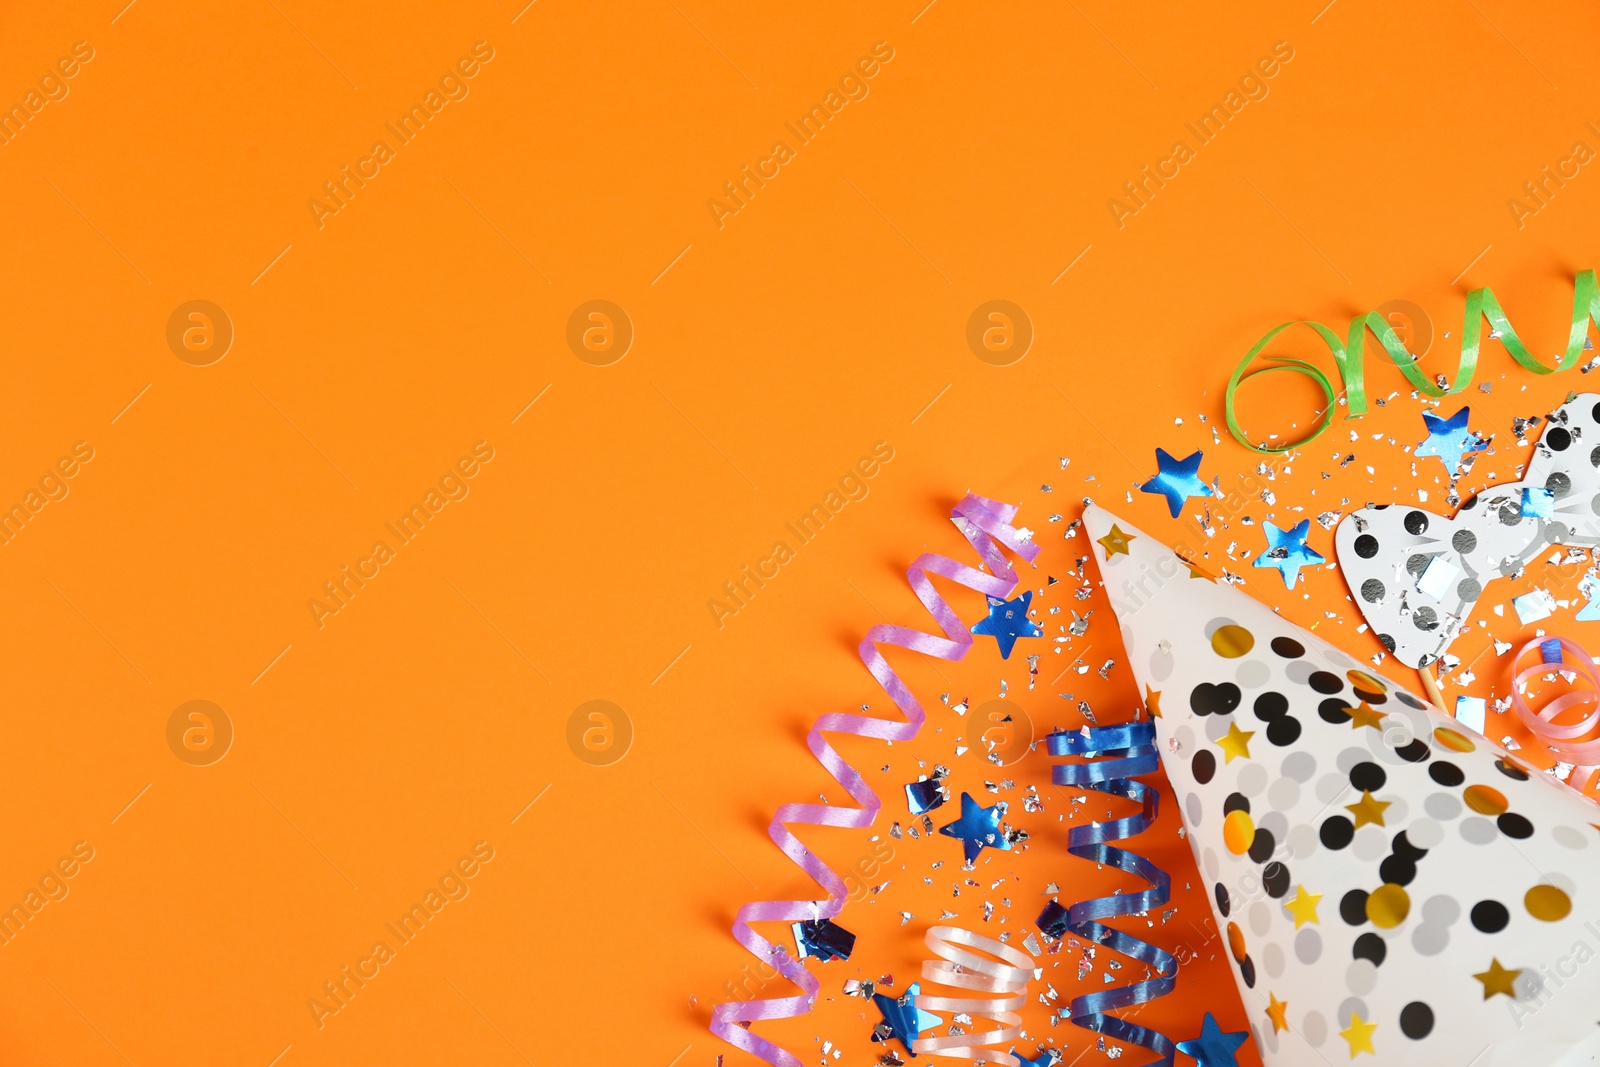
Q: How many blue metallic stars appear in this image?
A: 9